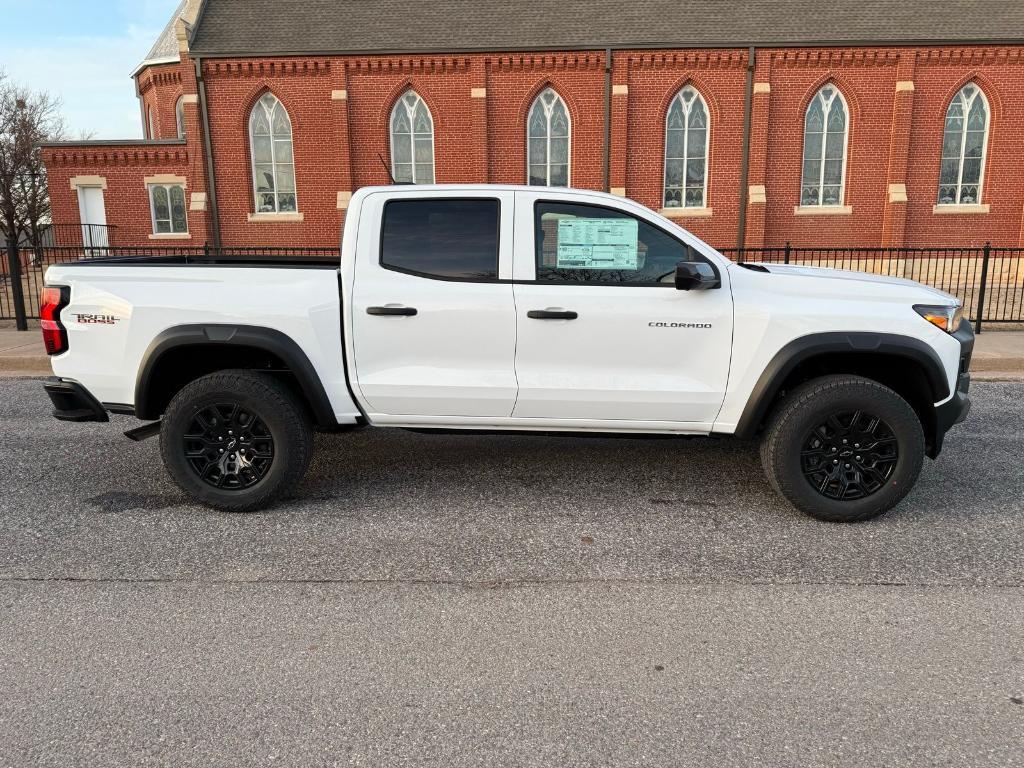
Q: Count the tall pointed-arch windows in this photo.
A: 6